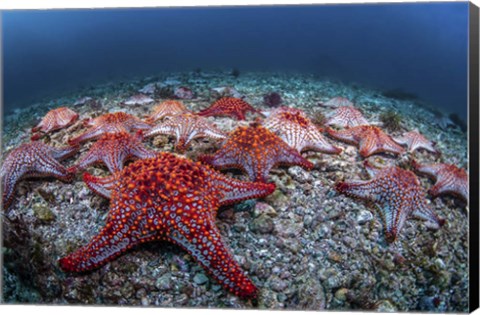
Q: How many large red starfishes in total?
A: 1